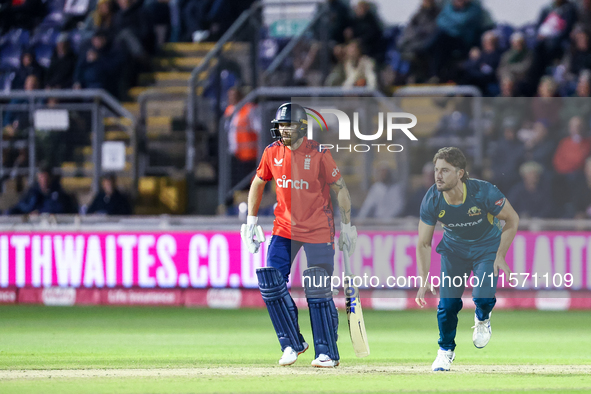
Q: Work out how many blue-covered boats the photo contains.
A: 0